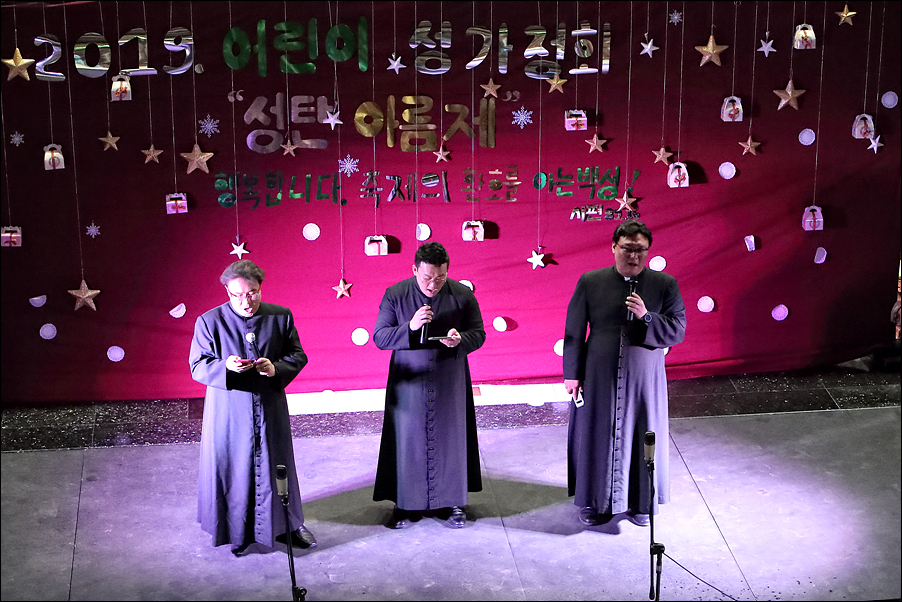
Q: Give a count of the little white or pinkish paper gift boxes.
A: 12